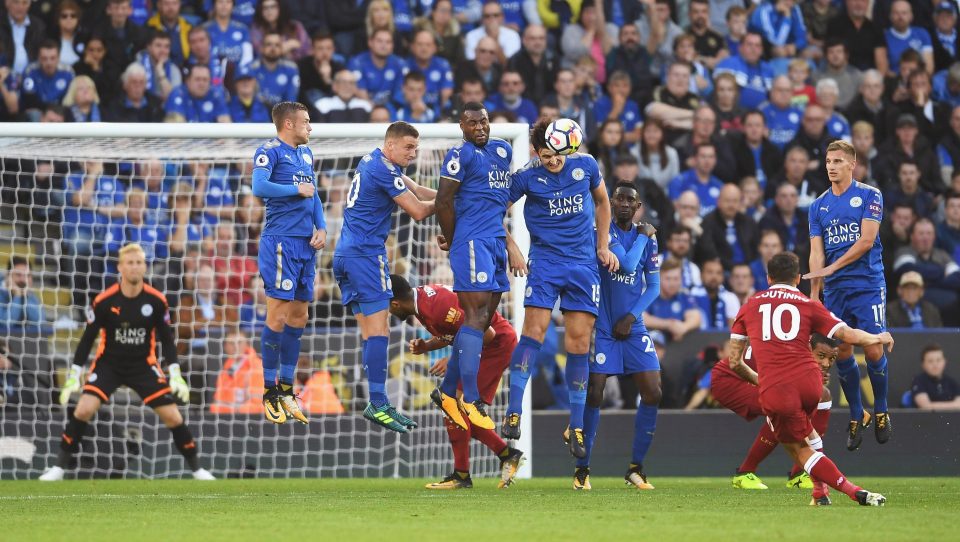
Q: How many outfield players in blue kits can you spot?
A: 6